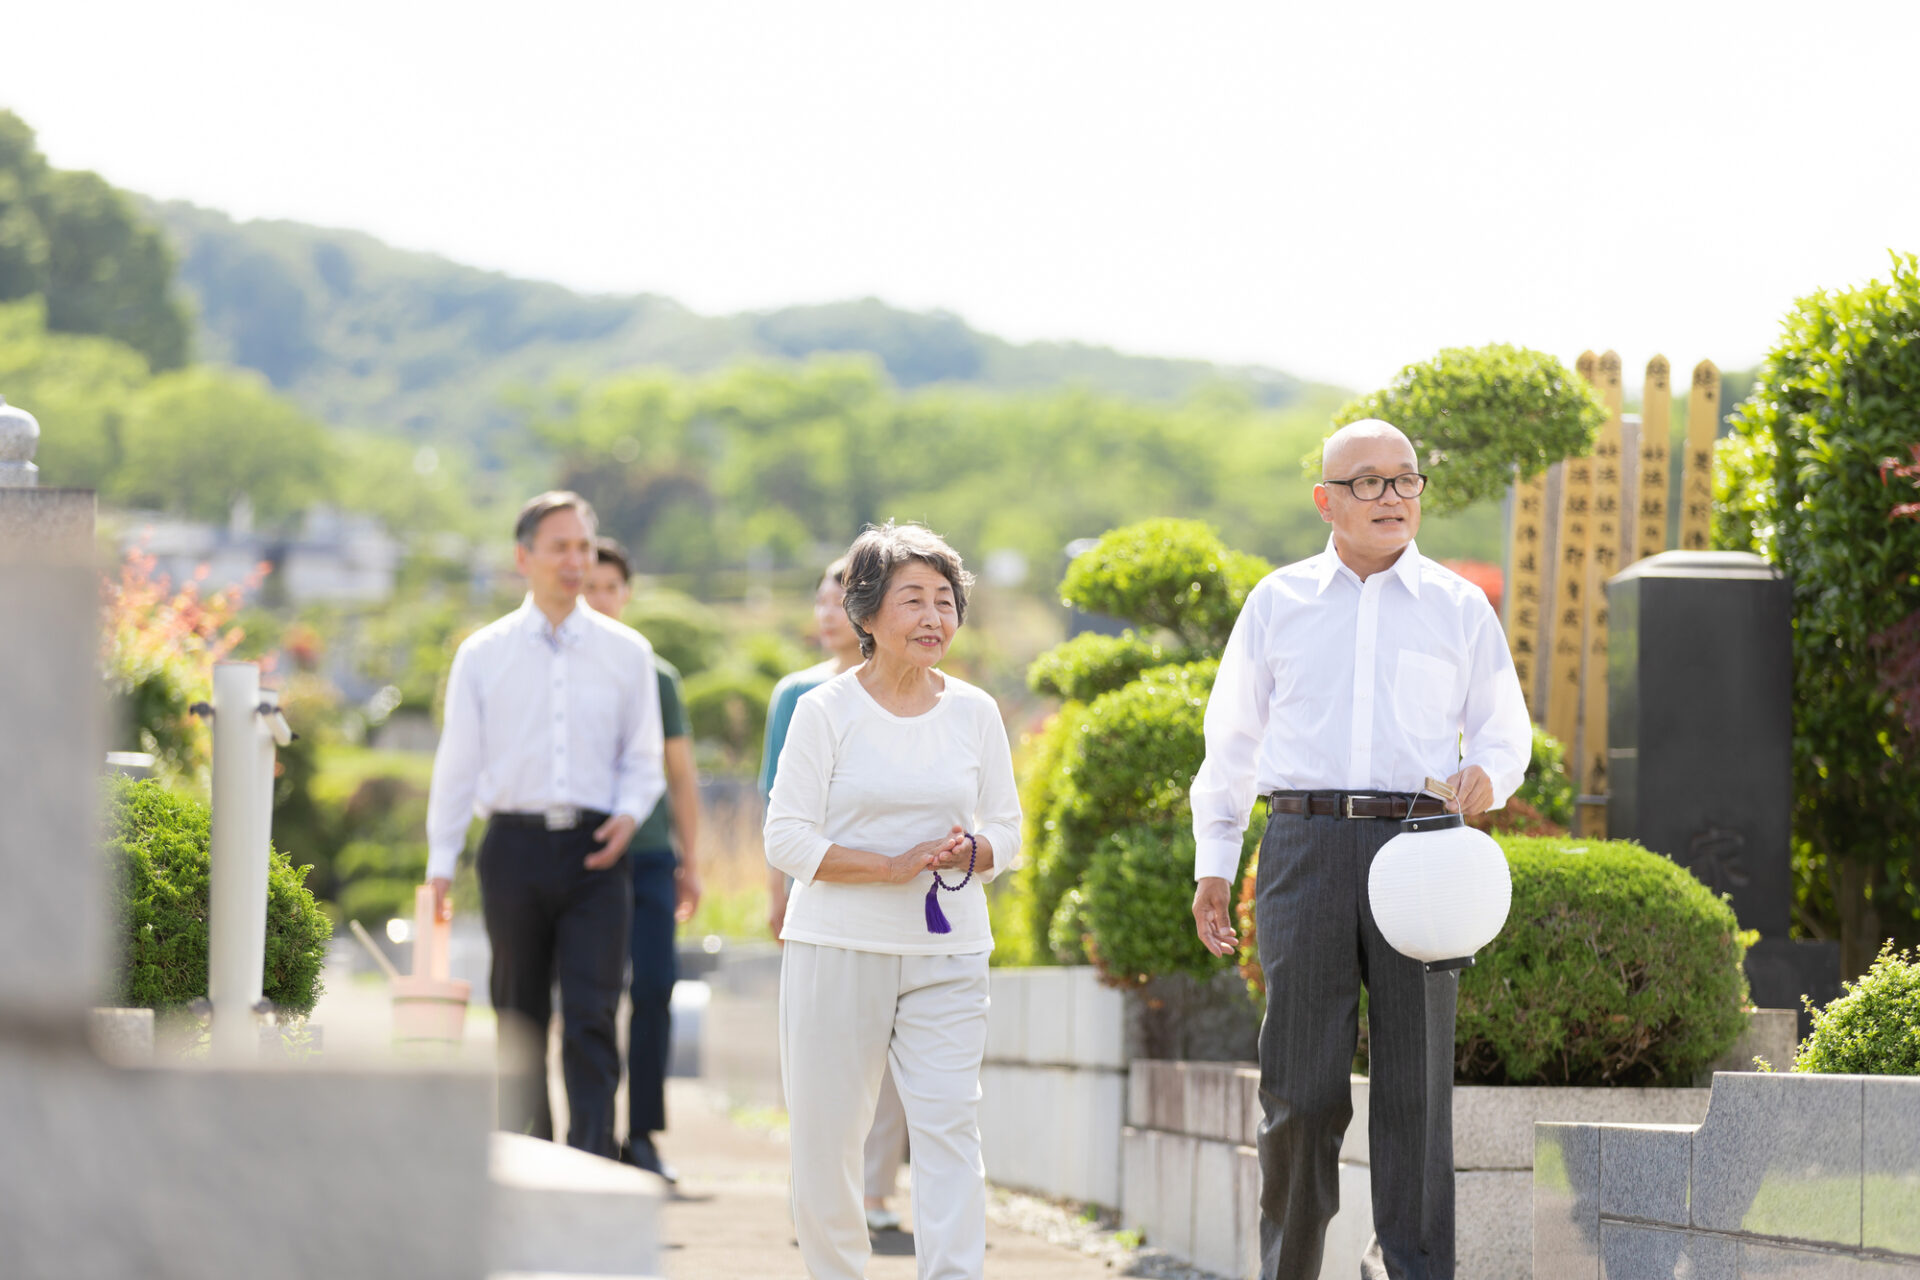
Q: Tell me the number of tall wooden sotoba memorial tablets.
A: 5